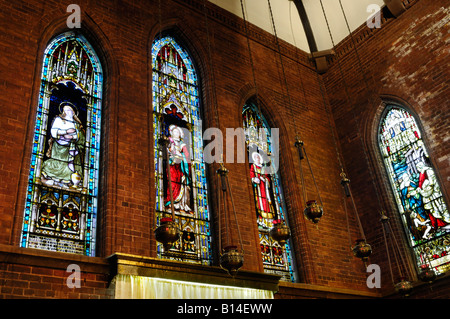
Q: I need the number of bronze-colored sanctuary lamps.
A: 7